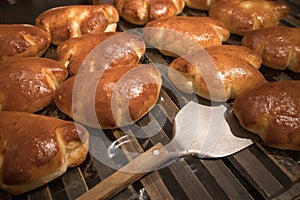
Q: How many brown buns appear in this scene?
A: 13